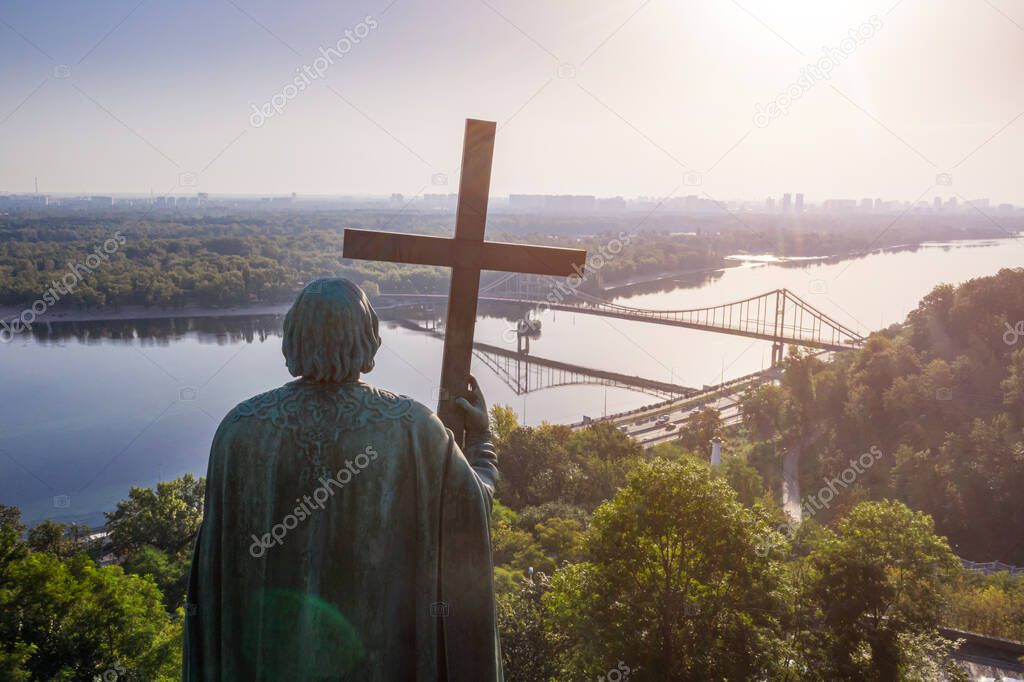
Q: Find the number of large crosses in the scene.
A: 1